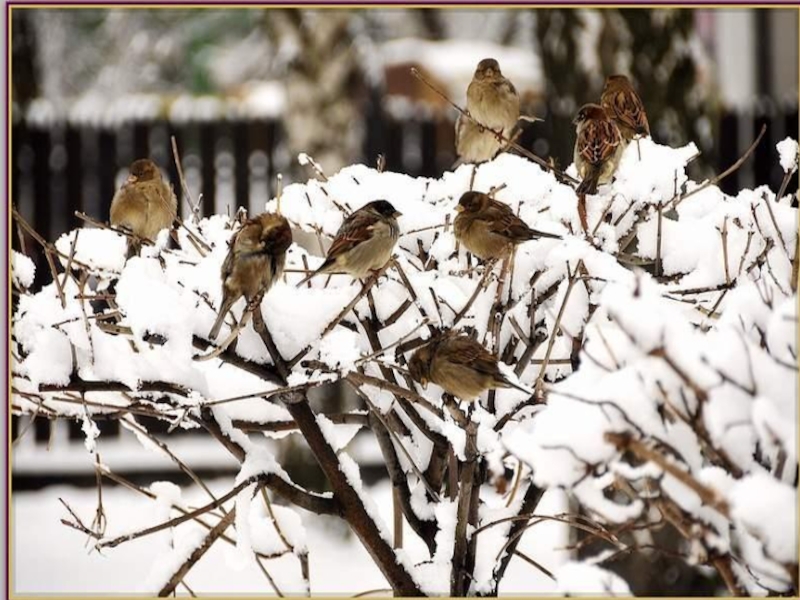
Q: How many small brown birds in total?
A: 9